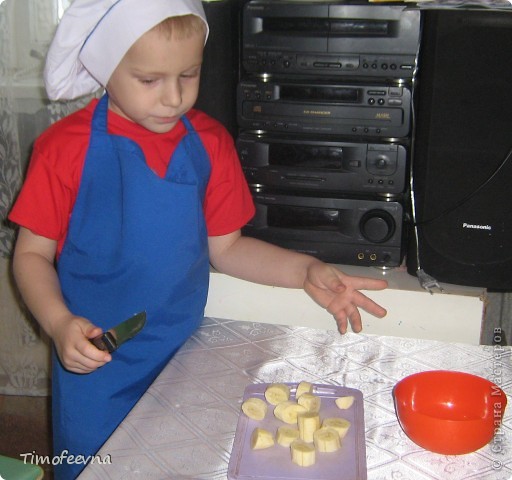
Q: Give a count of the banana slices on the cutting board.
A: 12